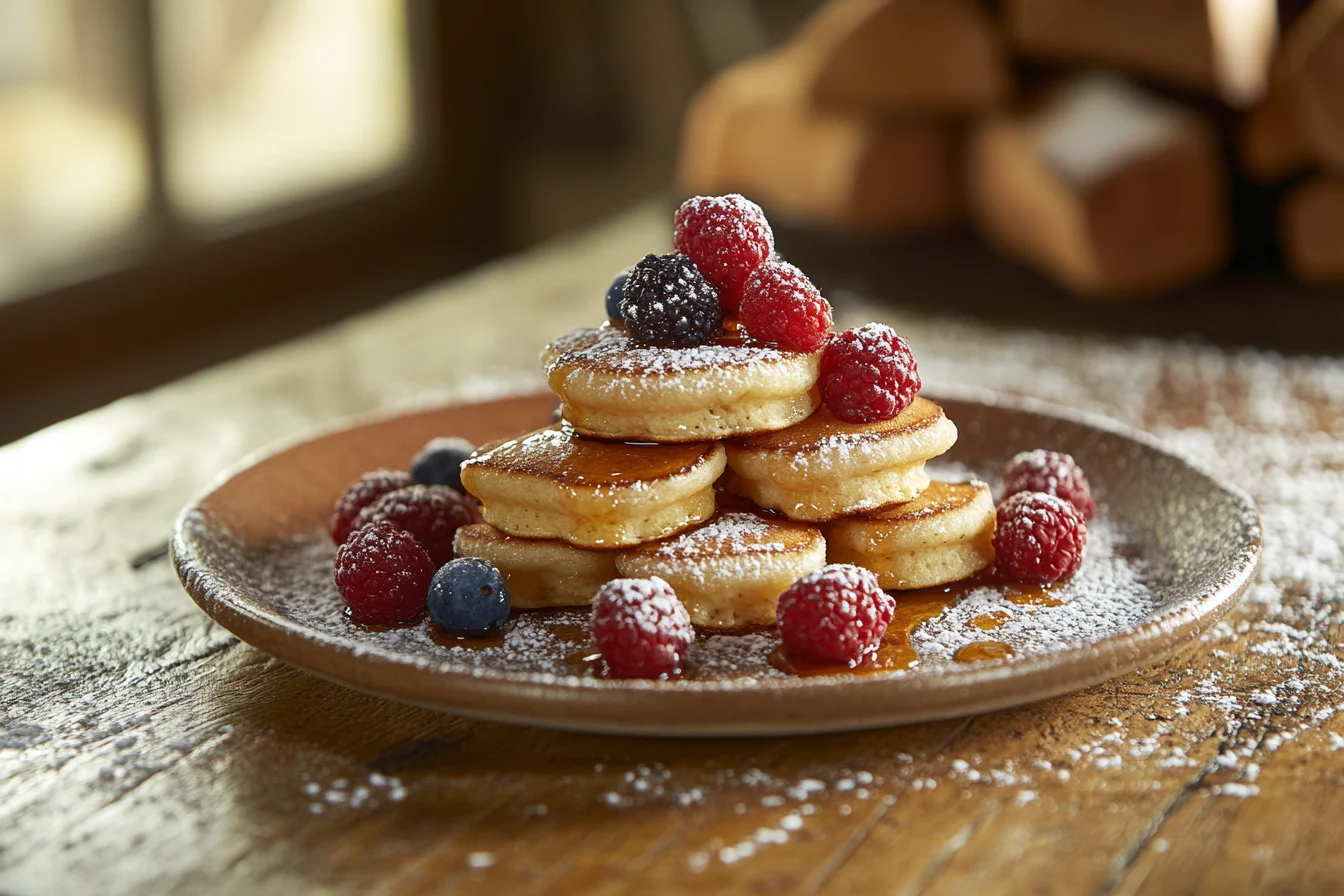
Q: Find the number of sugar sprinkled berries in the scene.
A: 14